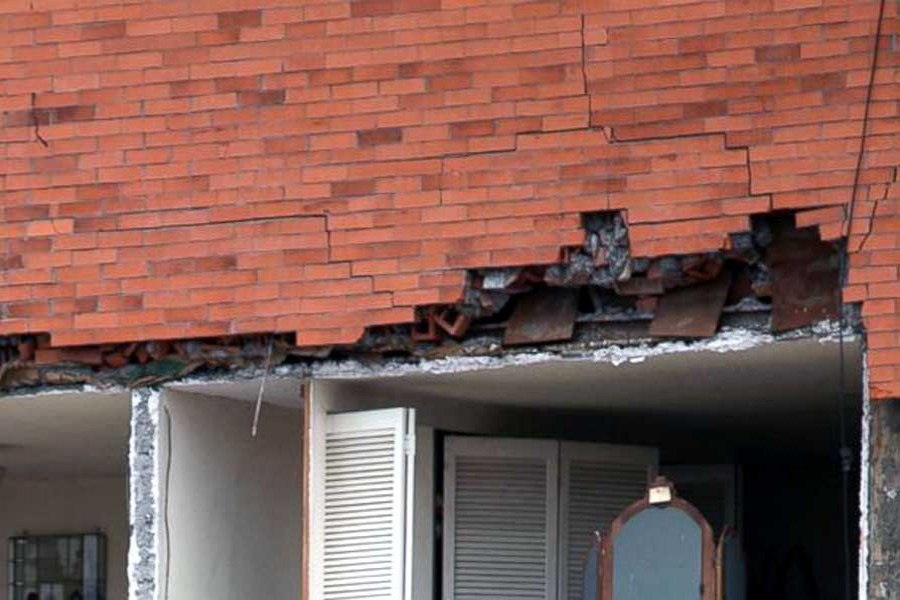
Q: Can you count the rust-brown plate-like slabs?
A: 3